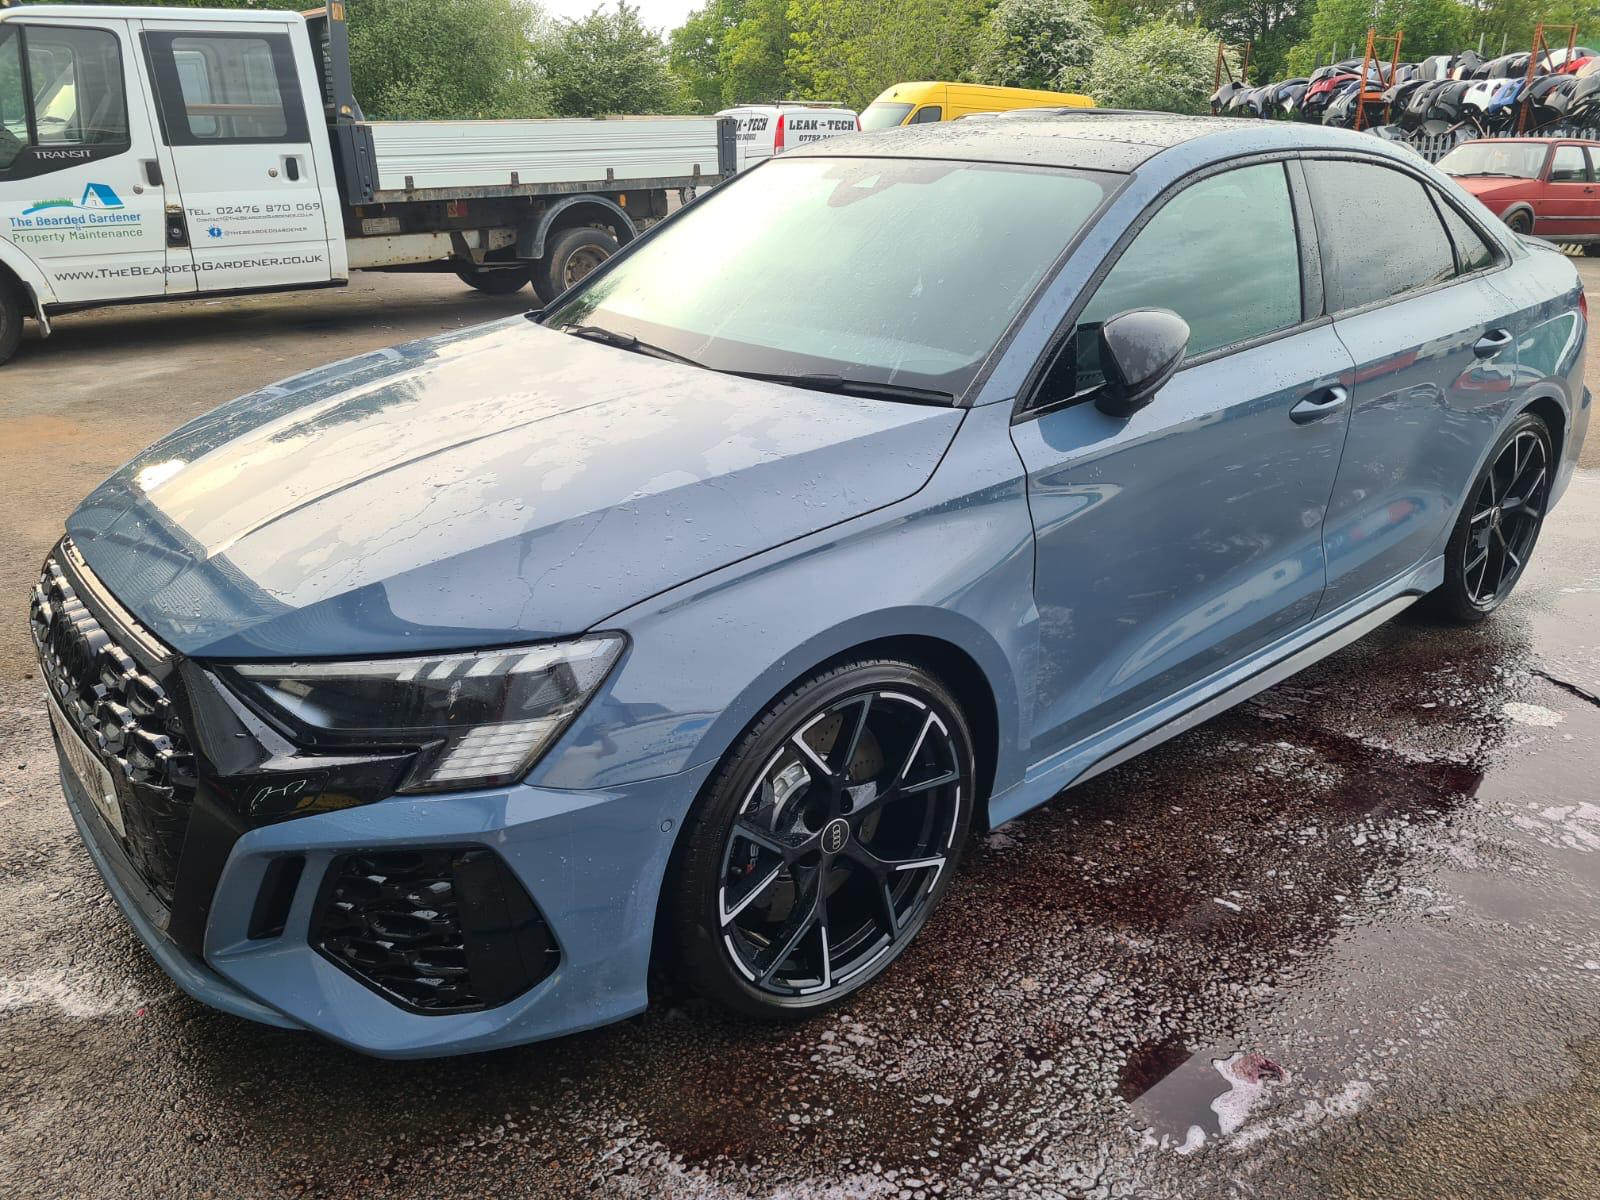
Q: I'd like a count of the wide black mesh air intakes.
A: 2